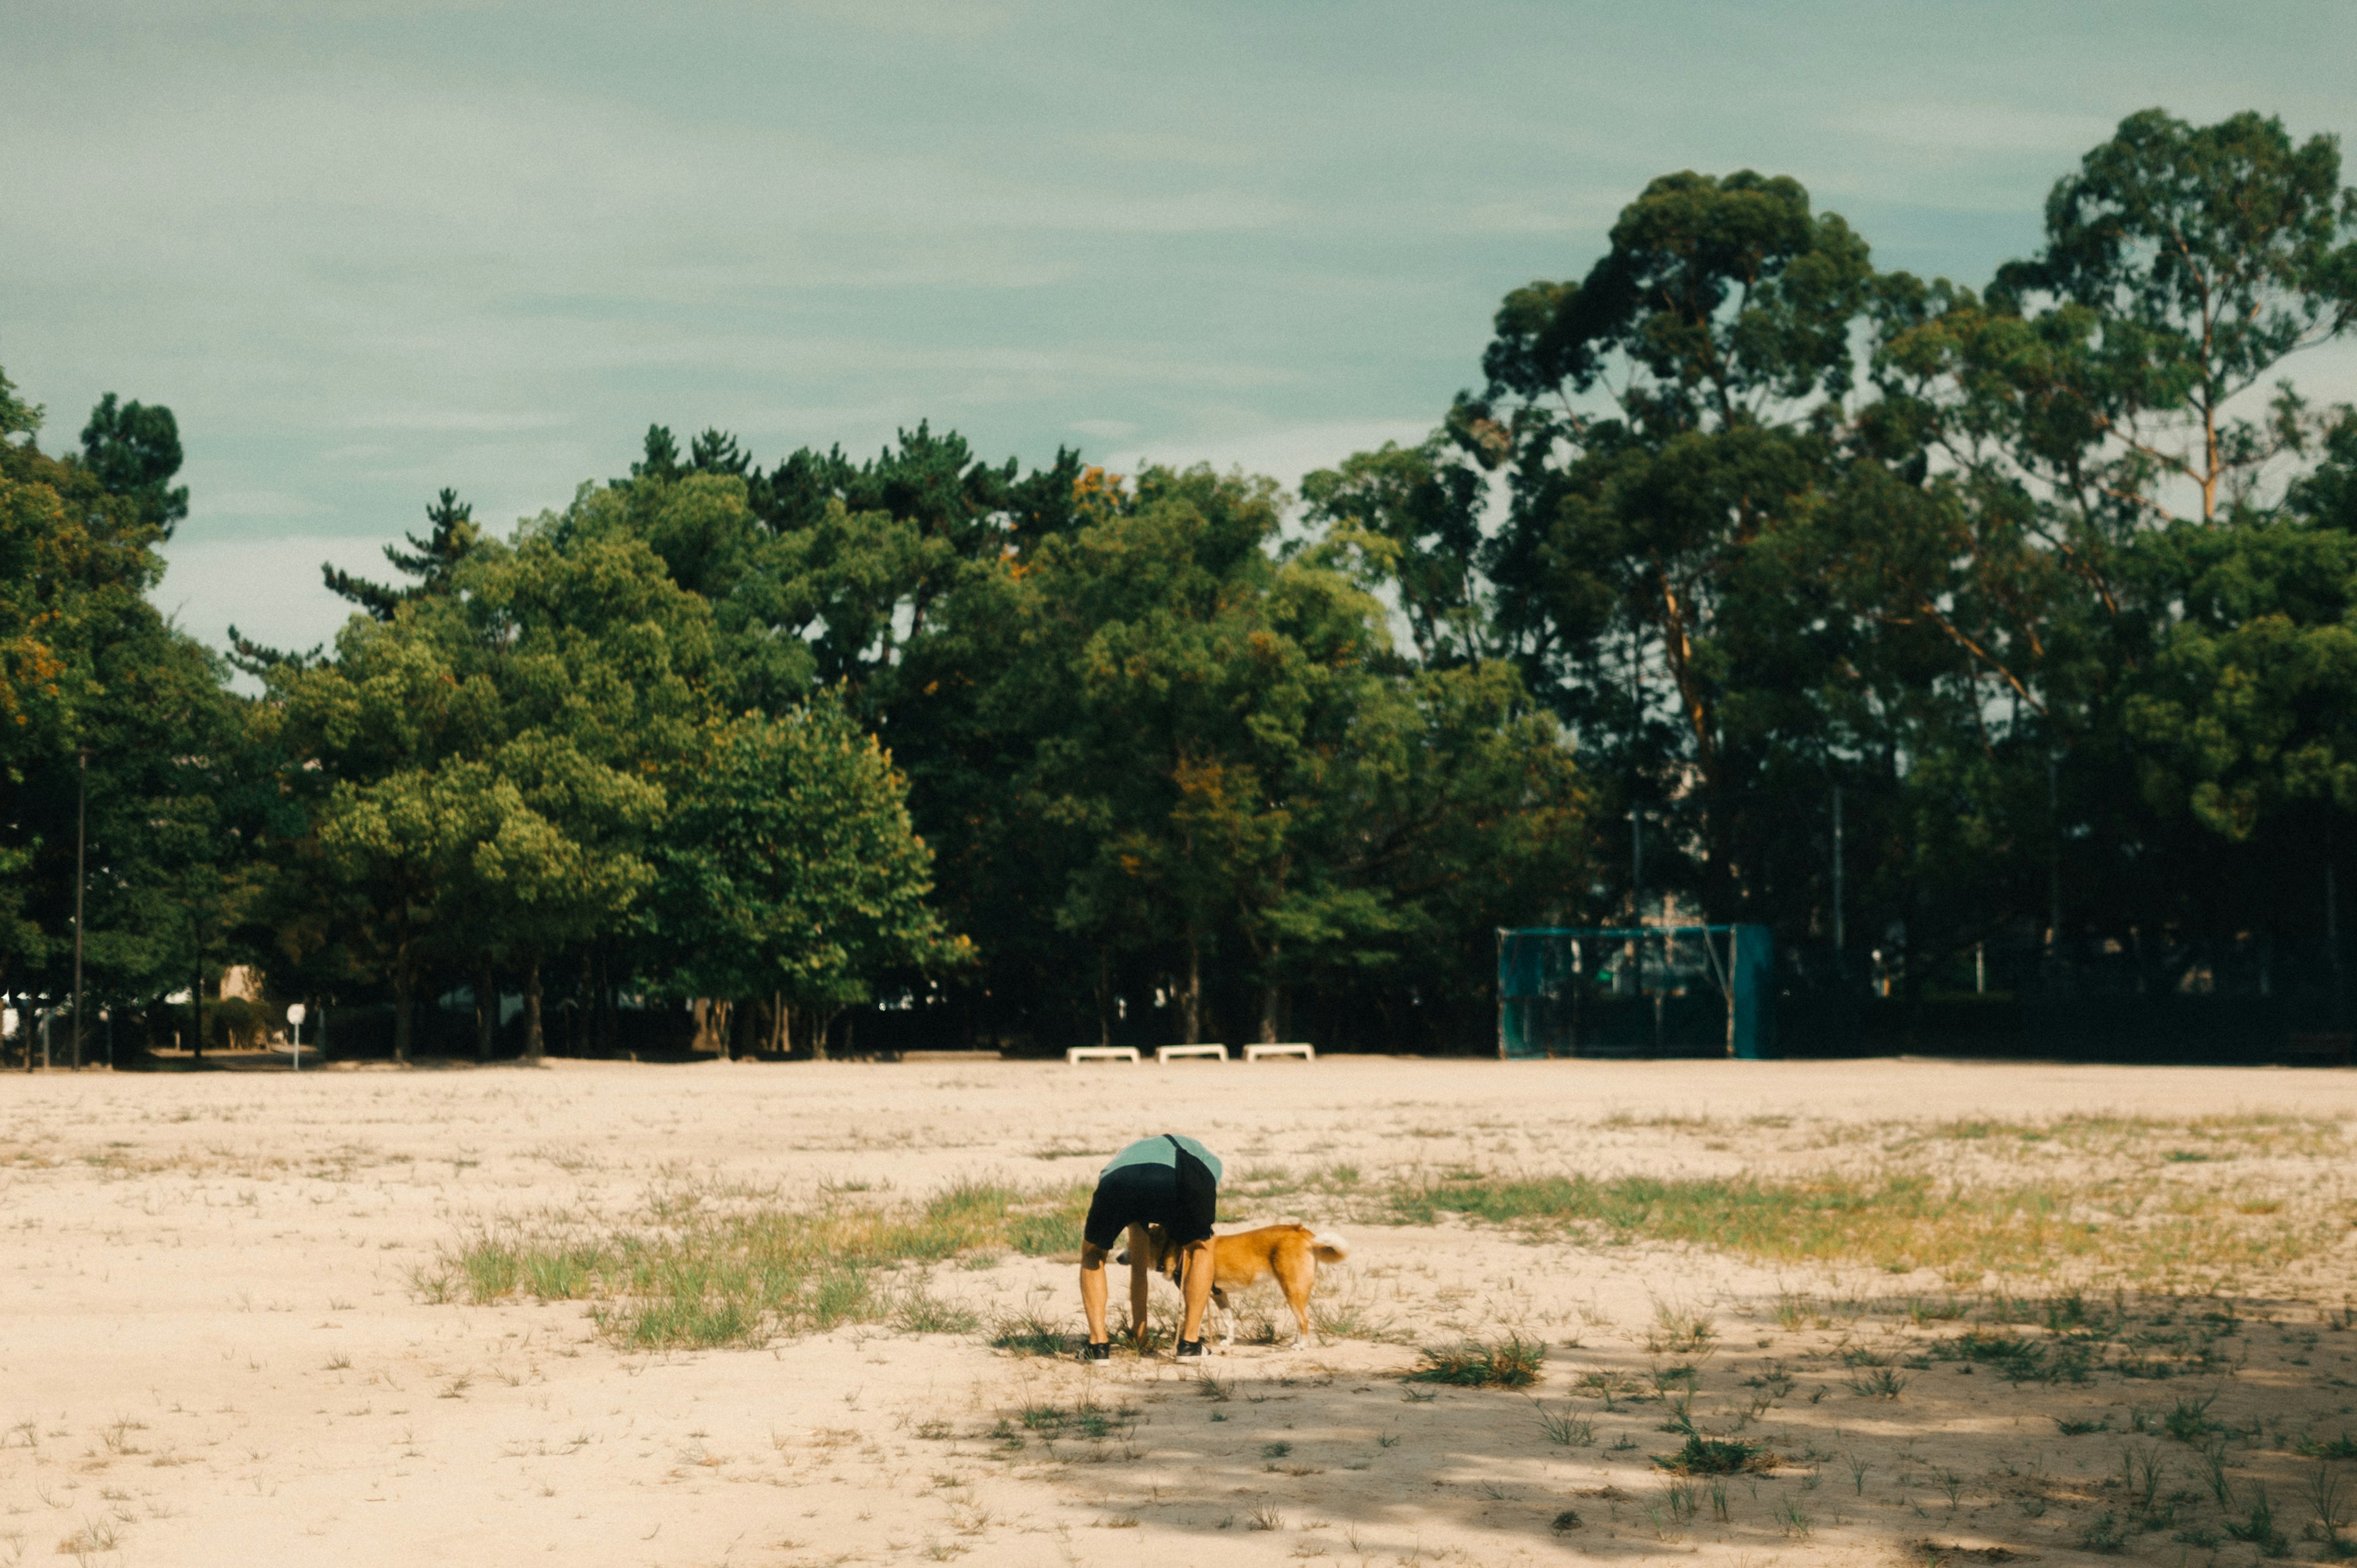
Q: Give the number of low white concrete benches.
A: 3